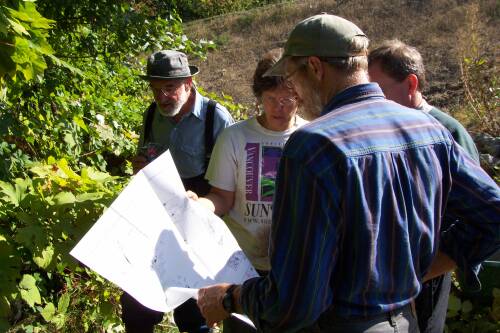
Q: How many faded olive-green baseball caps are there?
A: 1